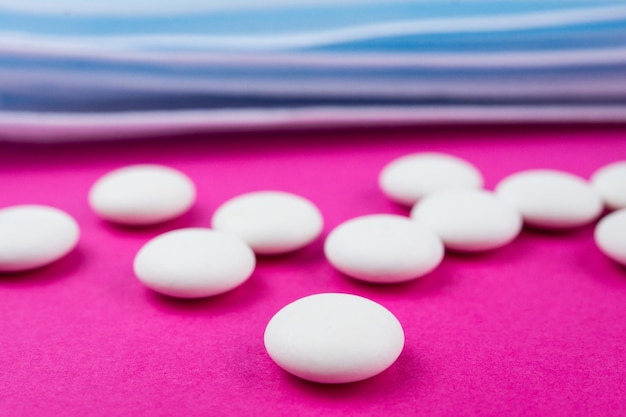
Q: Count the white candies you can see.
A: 11